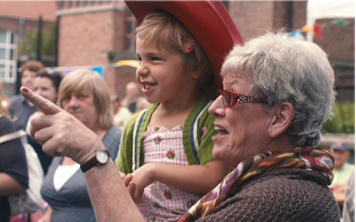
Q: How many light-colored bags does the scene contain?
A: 1